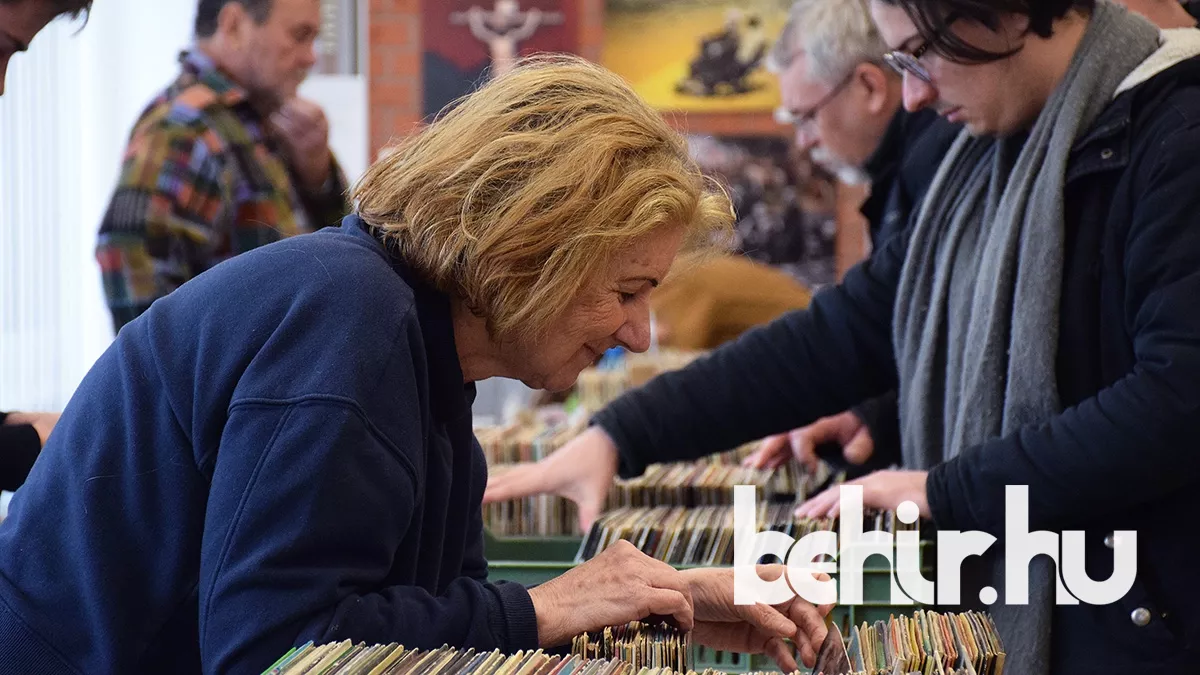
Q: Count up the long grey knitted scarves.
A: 1